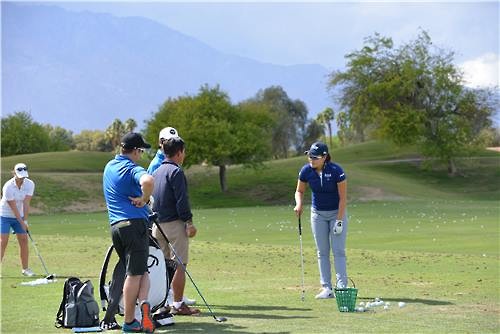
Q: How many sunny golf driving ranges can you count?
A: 1